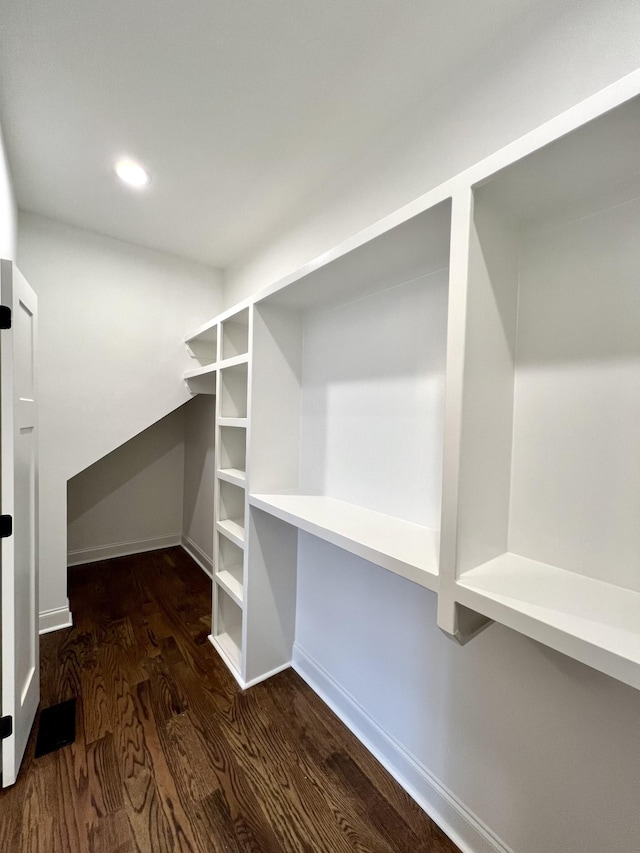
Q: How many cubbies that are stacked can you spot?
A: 6